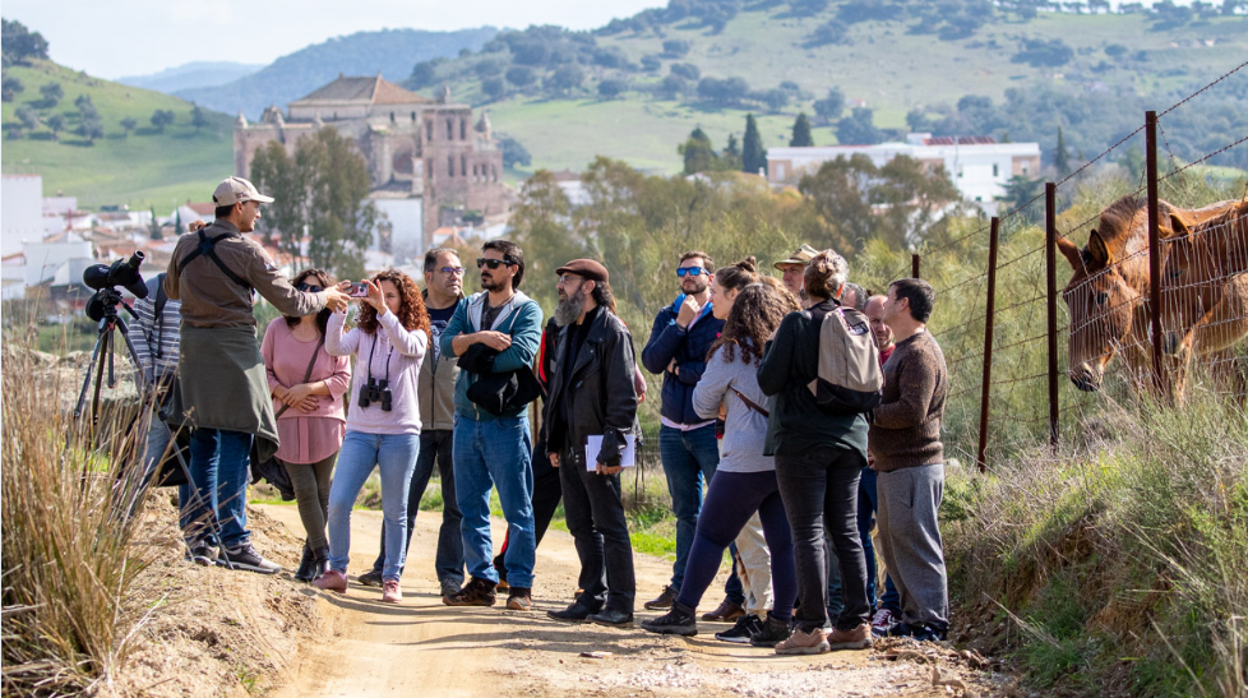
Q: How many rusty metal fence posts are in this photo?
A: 4